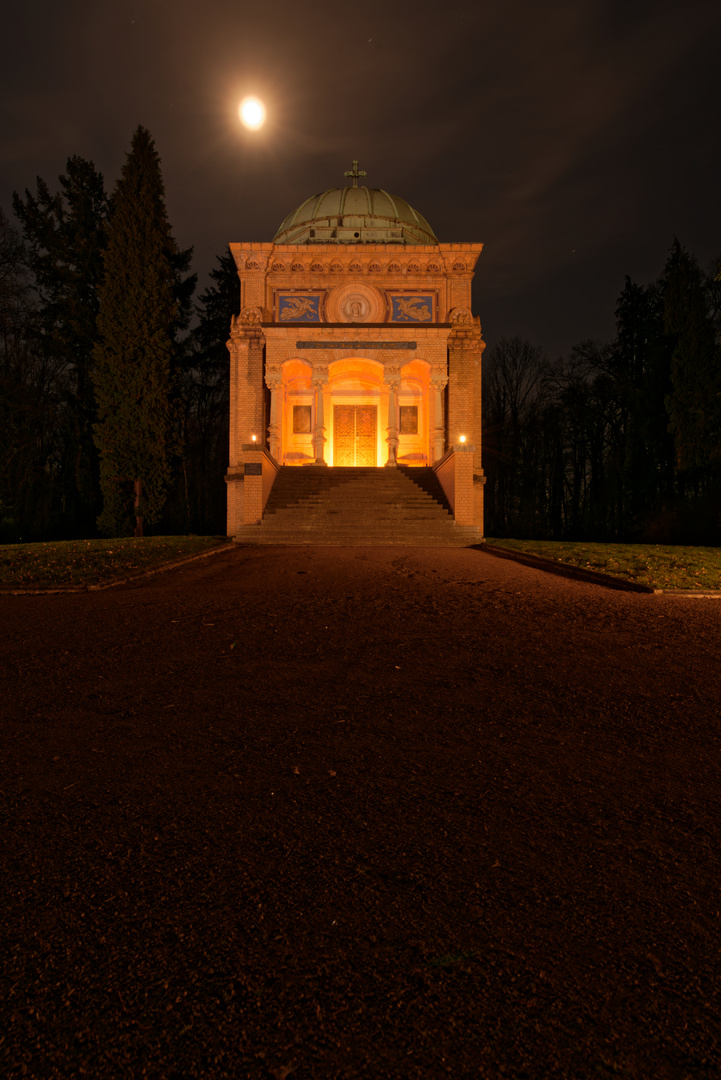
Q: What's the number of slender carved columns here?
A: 4